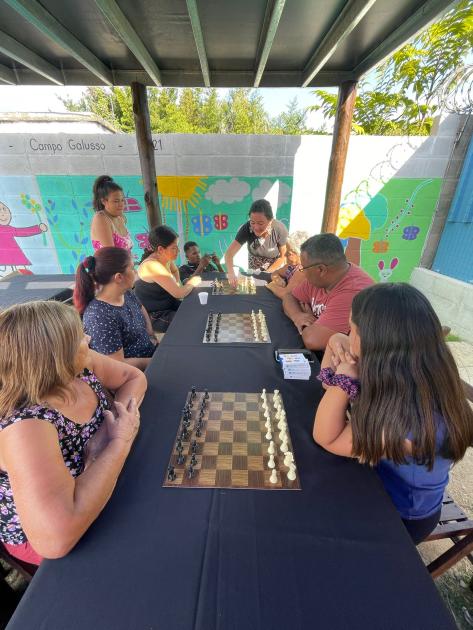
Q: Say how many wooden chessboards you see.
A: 3